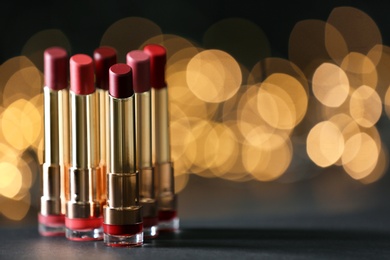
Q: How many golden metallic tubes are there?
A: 6